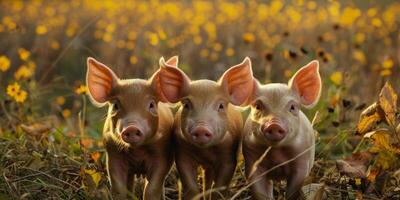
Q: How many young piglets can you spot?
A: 3